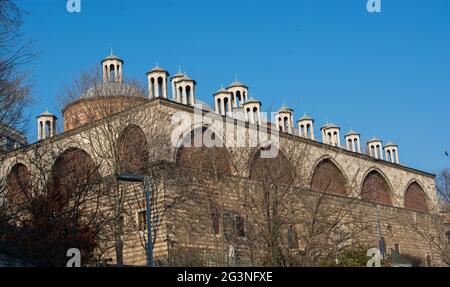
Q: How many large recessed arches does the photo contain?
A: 8